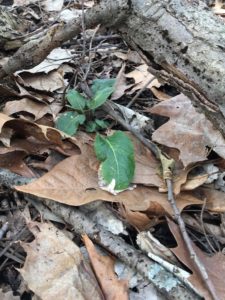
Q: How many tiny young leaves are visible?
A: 2